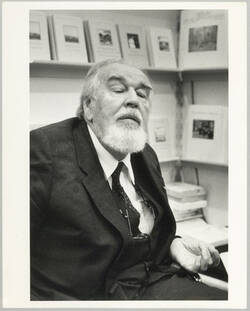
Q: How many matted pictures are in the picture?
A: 8